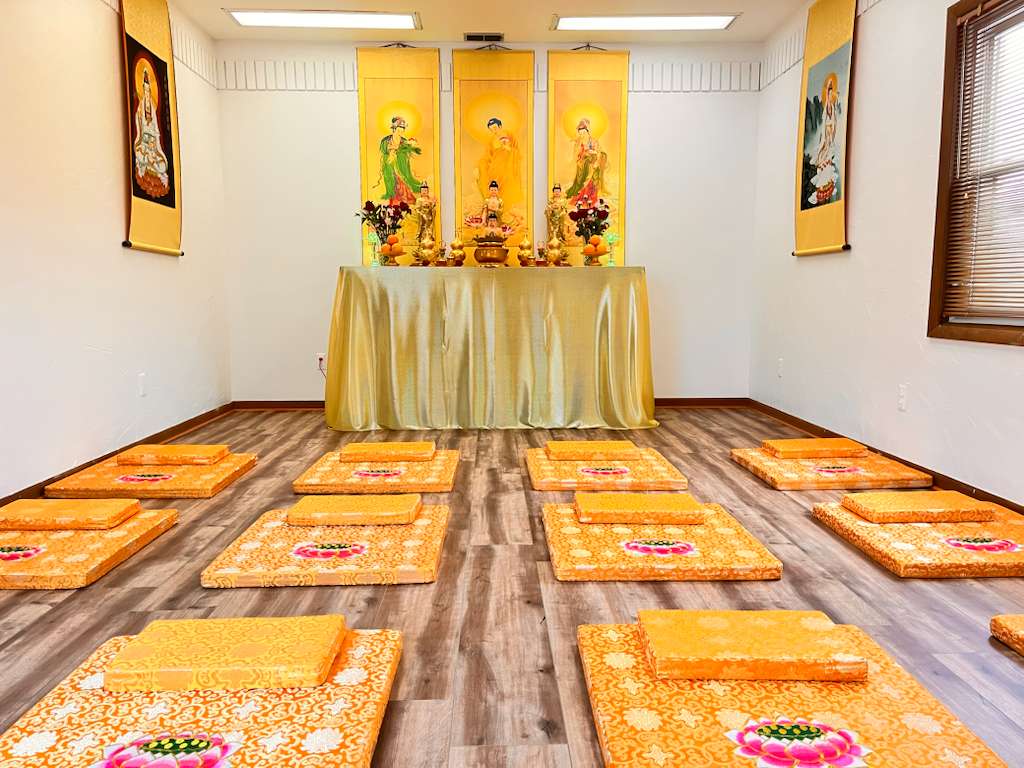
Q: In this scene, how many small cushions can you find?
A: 10